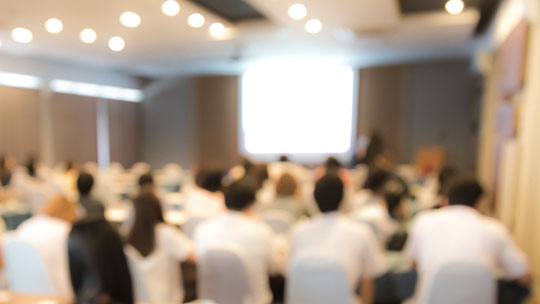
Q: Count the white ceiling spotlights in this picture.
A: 11